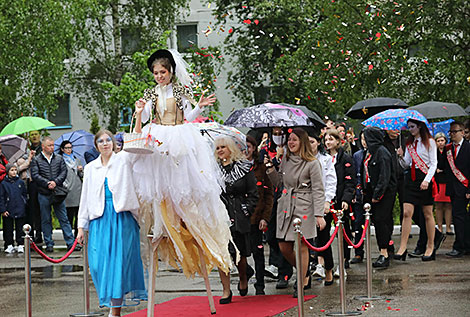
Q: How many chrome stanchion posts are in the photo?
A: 5